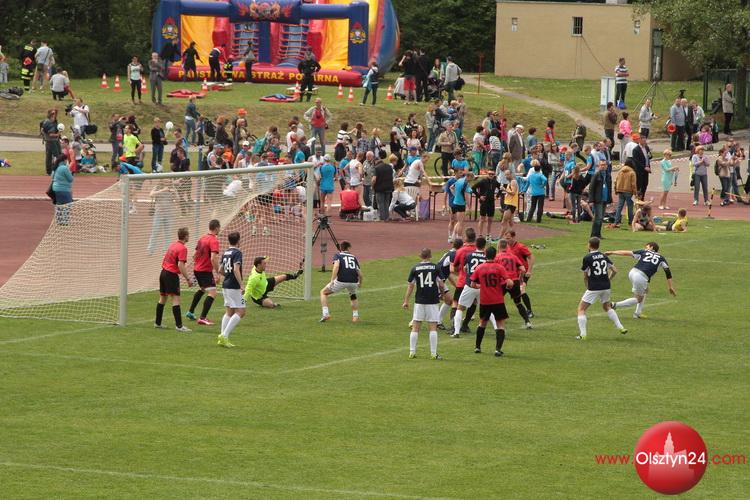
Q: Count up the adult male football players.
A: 14